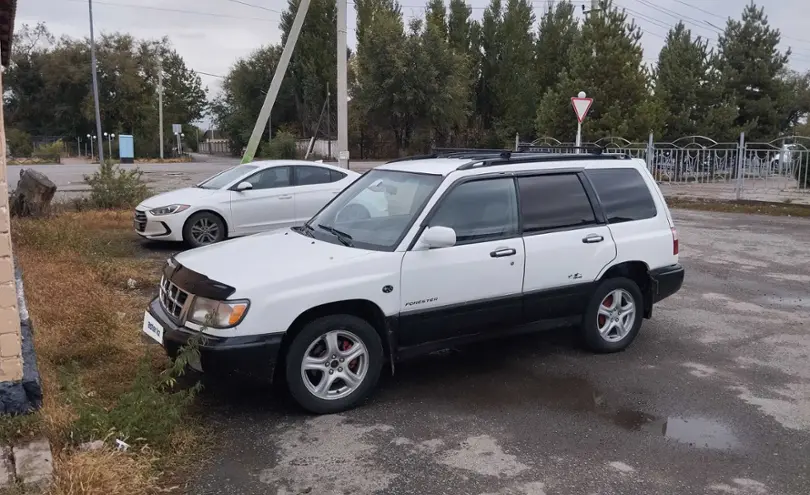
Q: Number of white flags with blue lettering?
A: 0